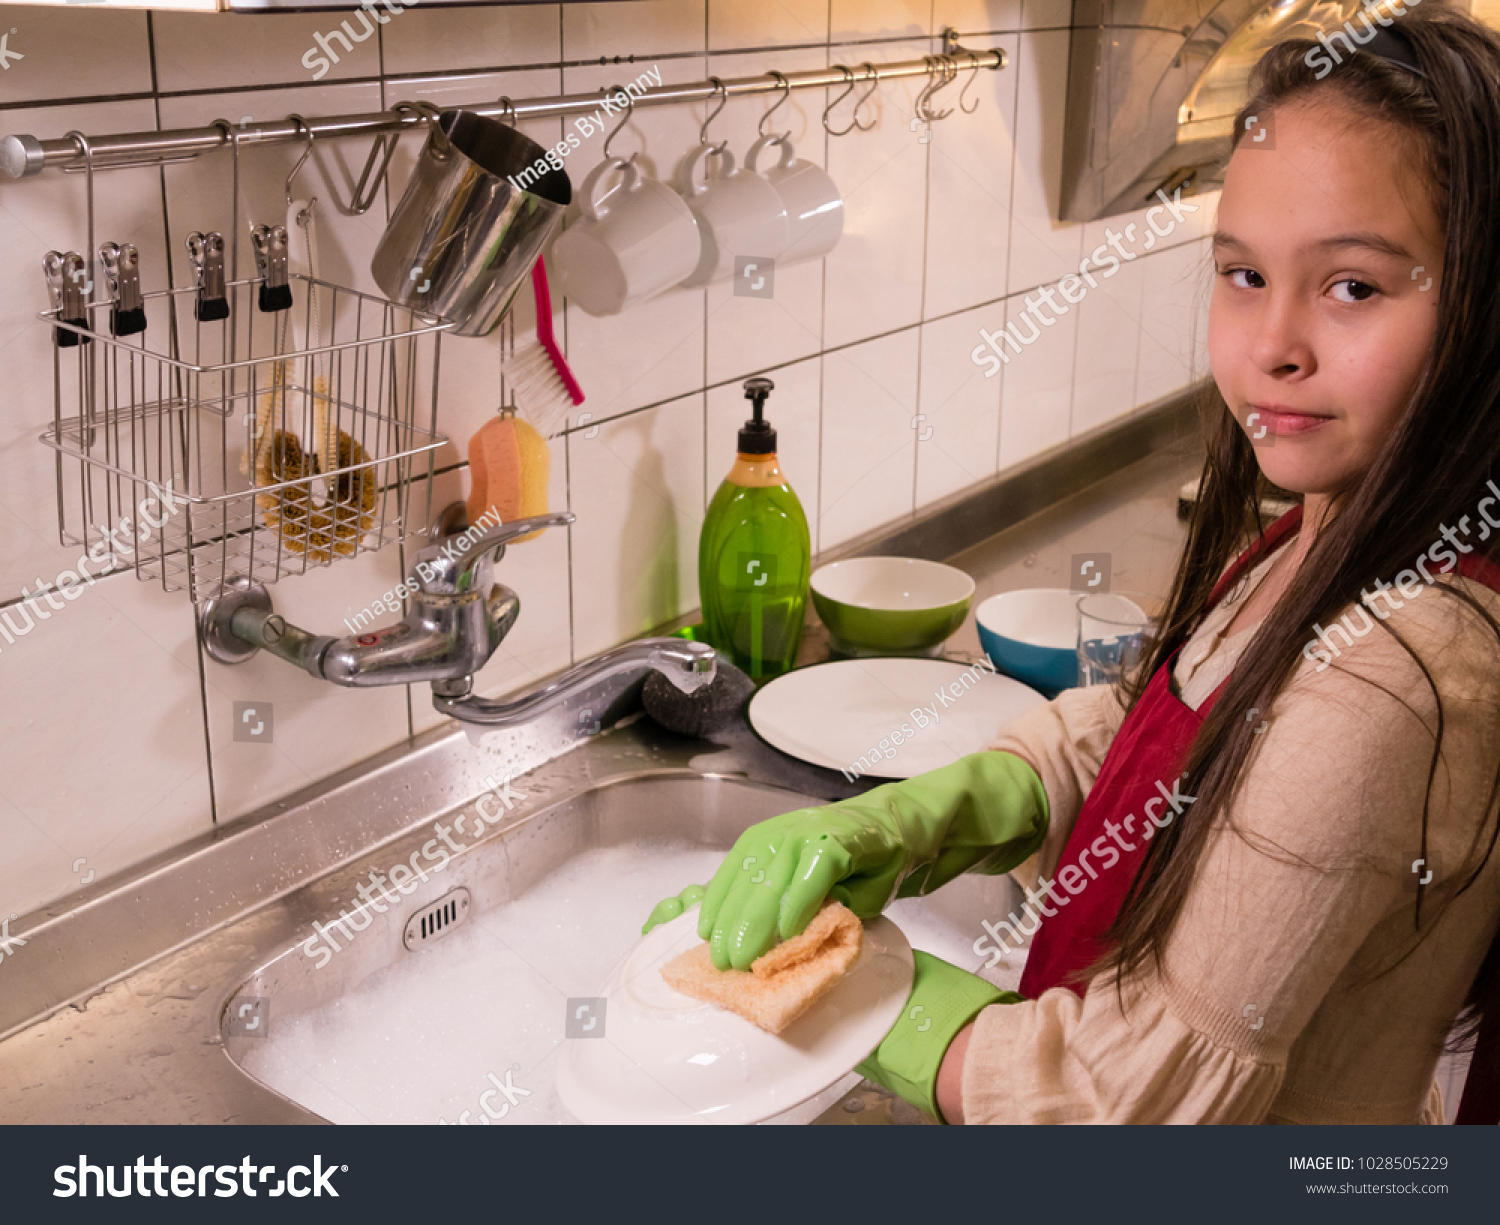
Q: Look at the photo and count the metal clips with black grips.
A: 4